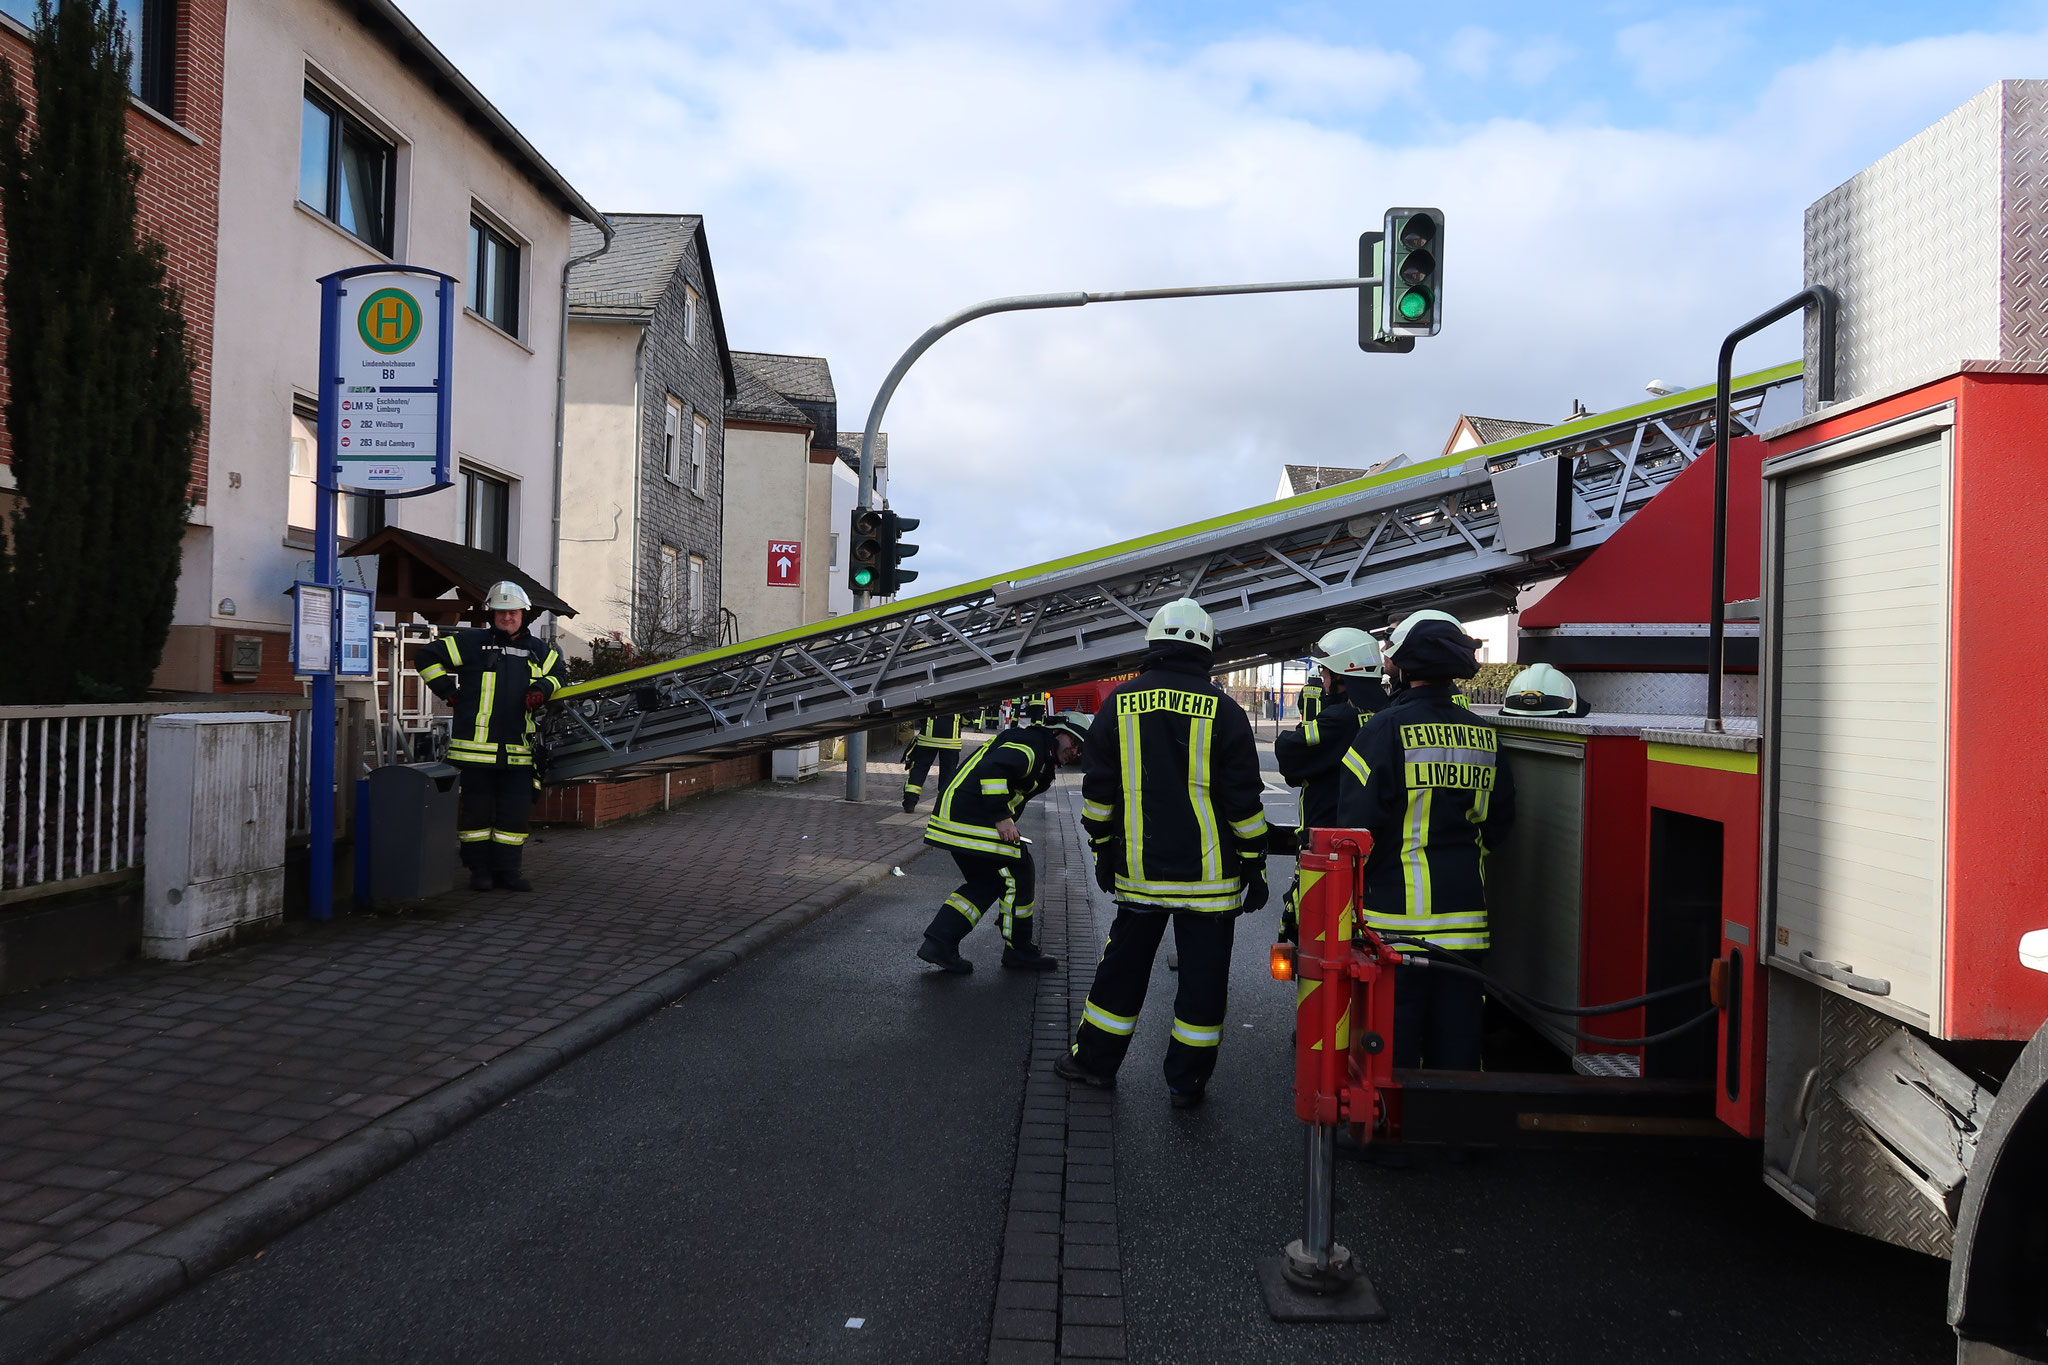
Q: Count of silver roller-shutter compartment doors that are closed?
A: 2